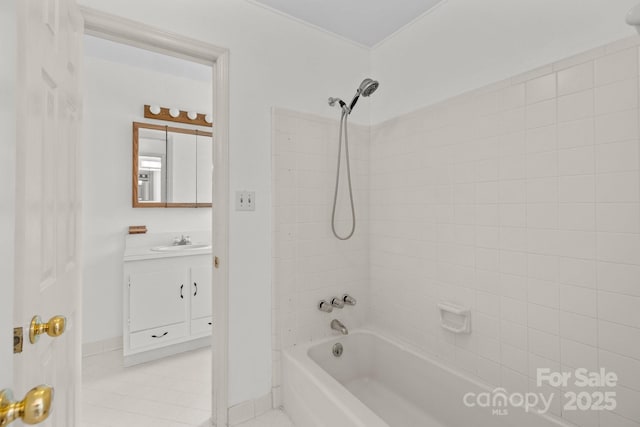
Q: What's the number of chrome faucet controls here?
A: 3